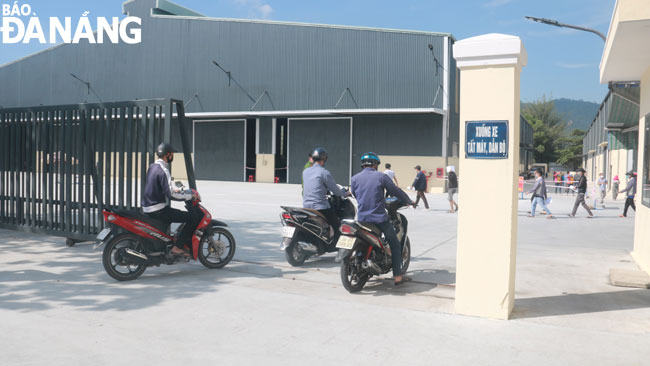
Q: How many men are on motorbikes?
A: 3